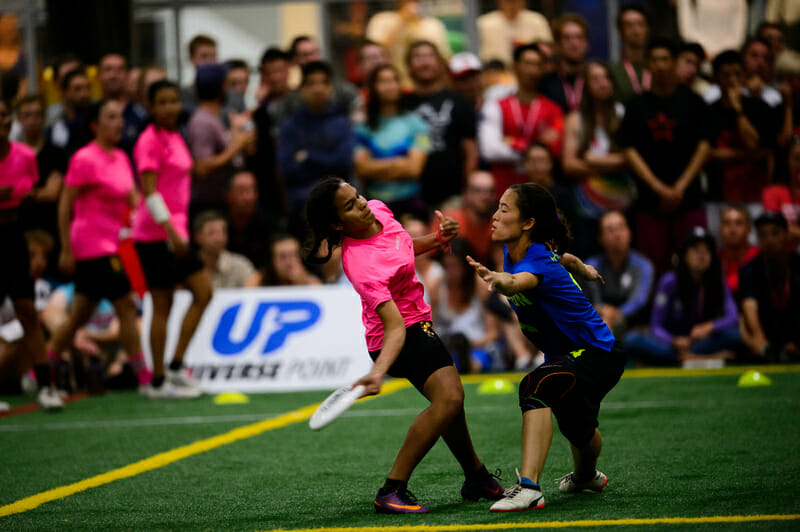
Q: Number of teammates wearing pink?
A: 4